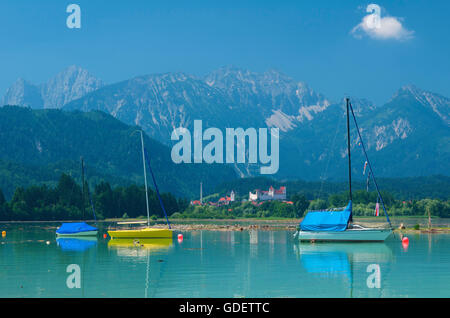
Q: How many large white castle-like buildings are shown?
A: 1